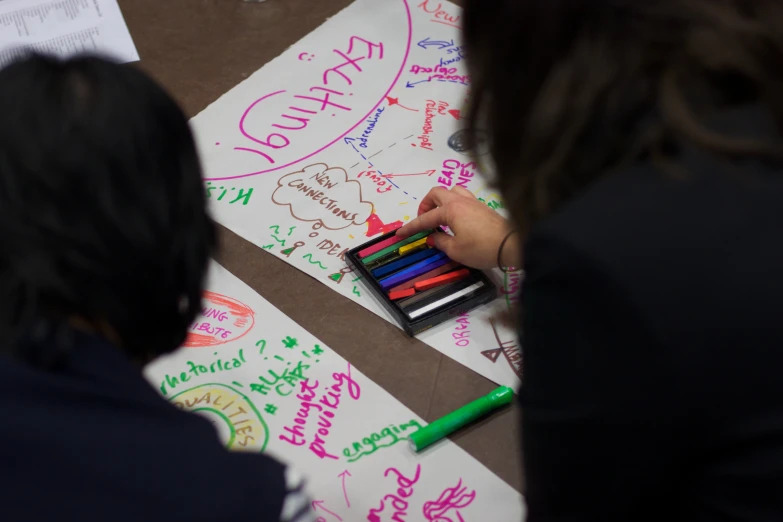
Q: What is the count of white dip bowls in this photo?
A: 0